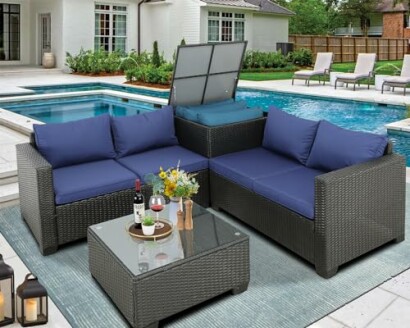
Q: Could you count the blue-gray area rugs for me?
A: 1